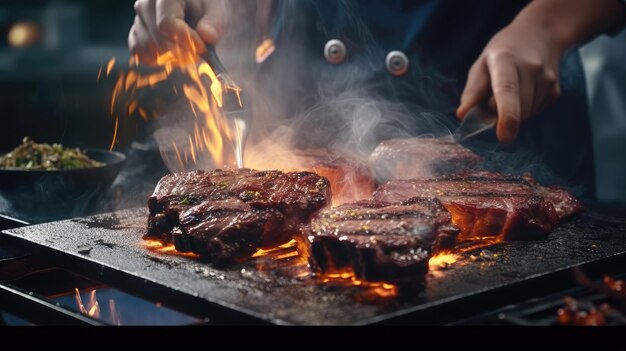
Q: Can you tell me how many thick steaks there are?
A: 5